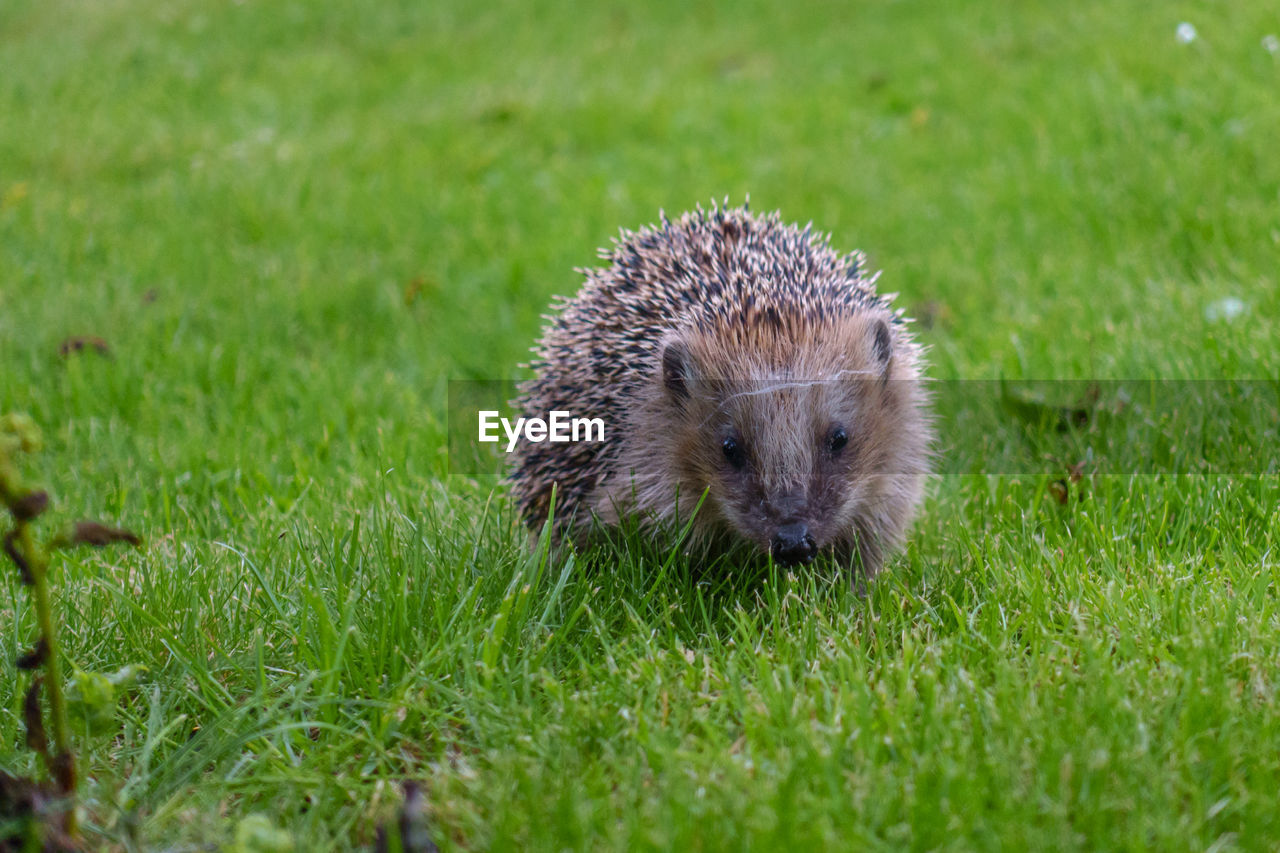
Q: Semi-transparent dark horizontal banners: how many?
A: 1